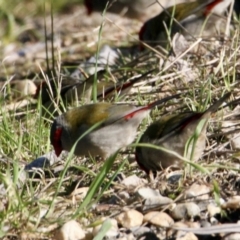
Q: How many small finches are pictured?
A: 5